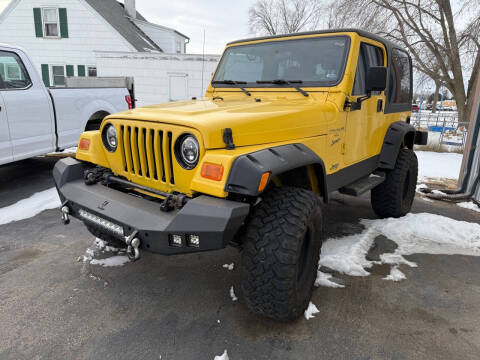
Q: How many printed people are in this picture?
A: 0